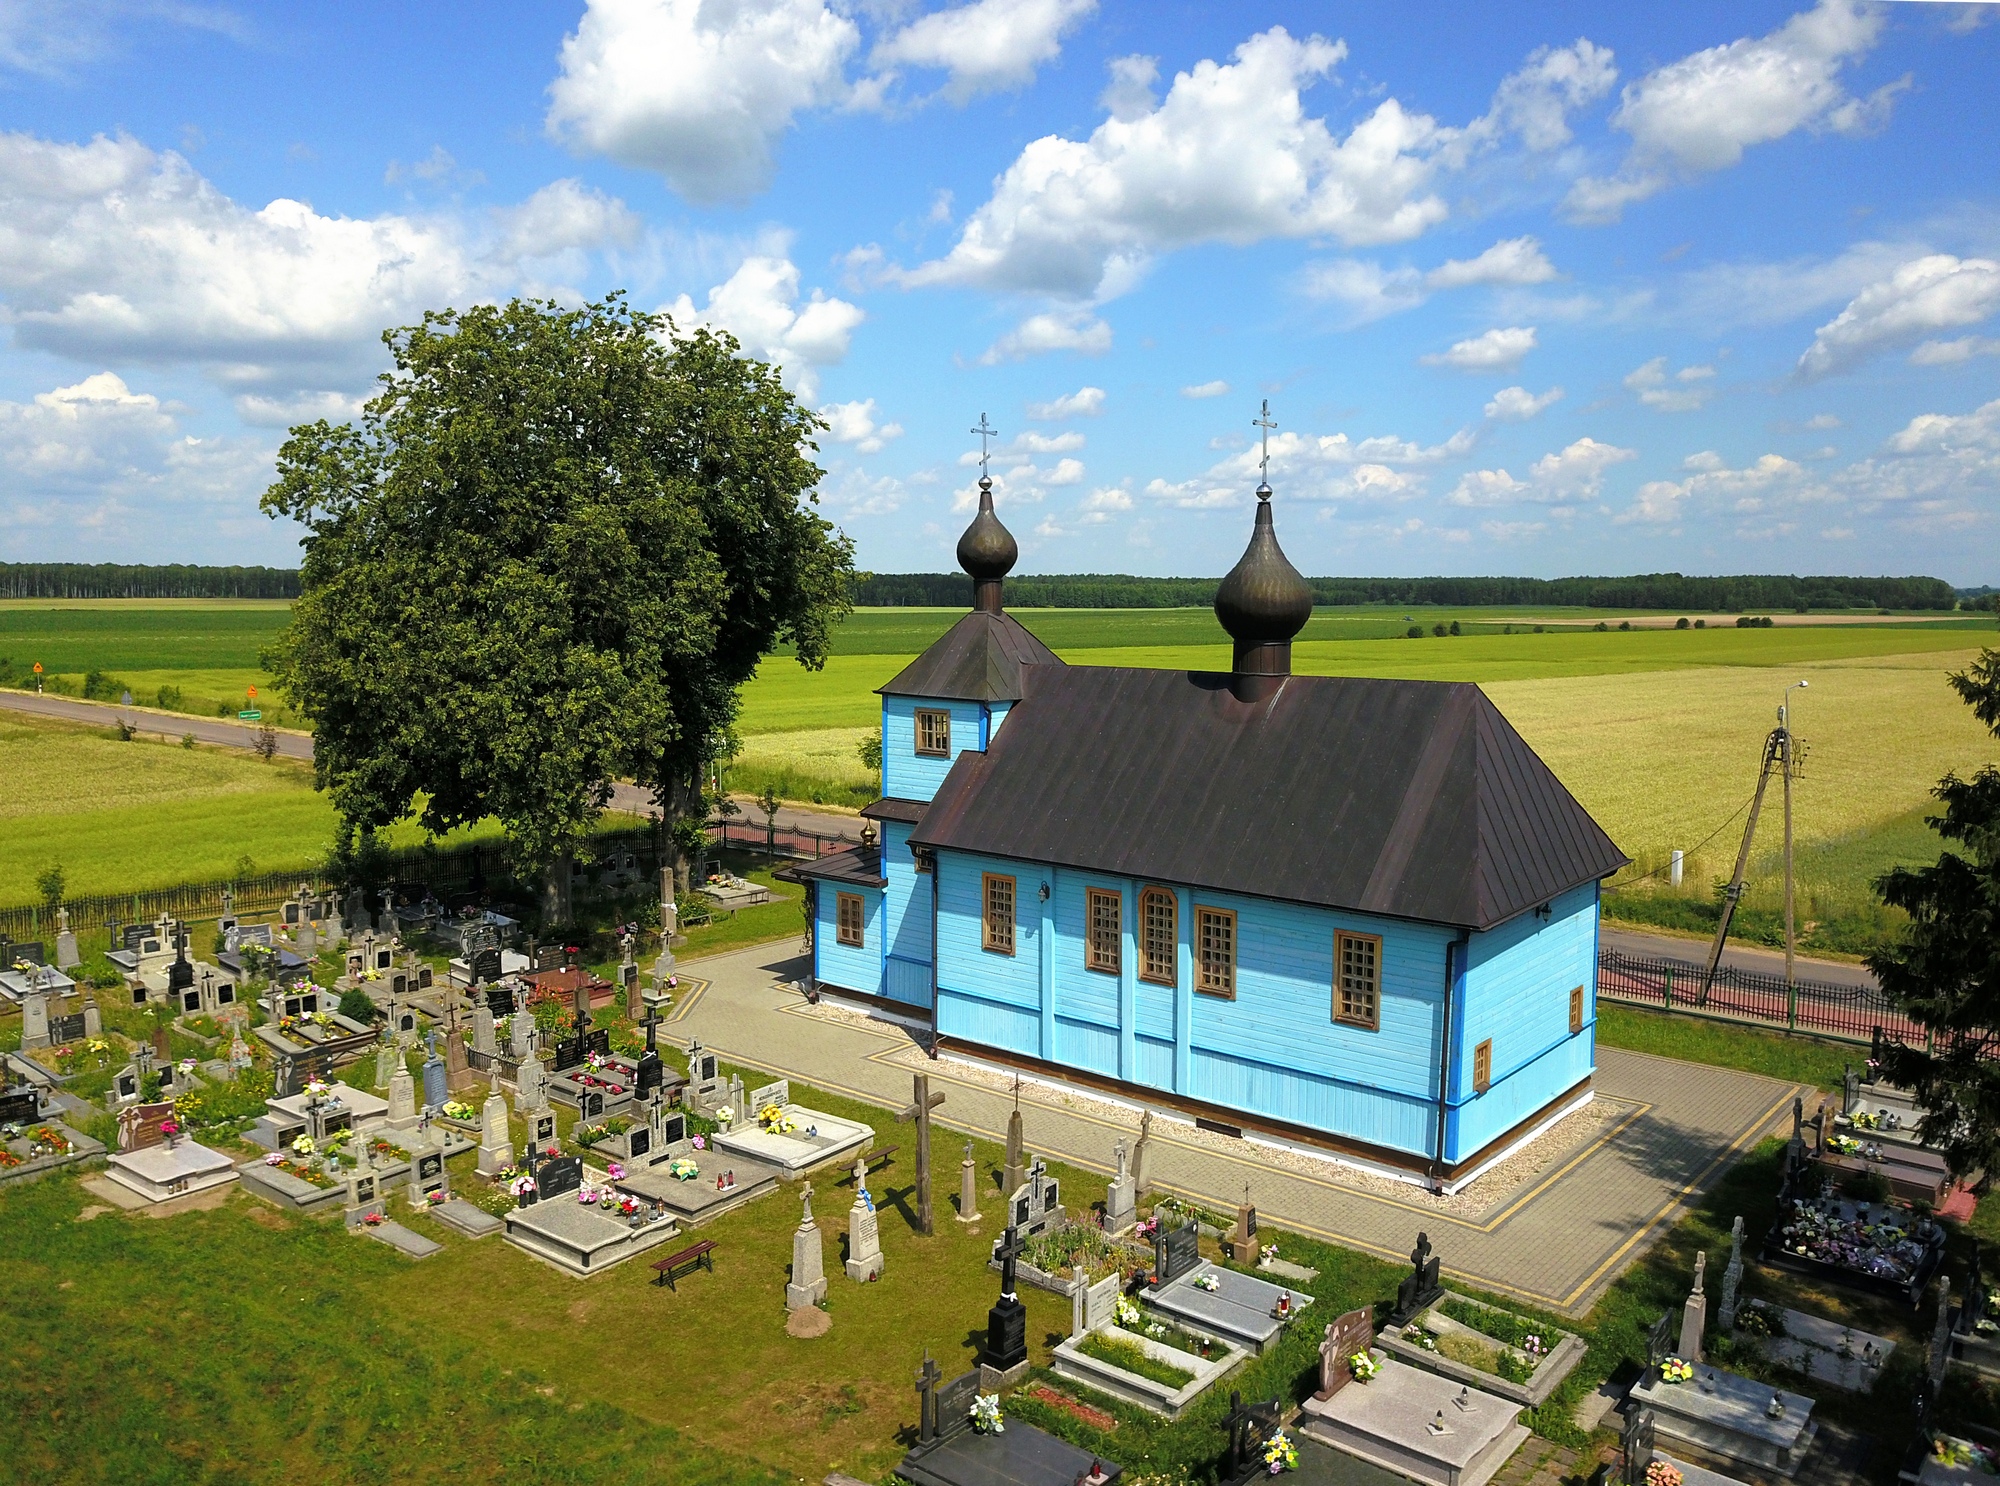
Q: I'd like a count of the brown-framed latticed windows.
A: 10